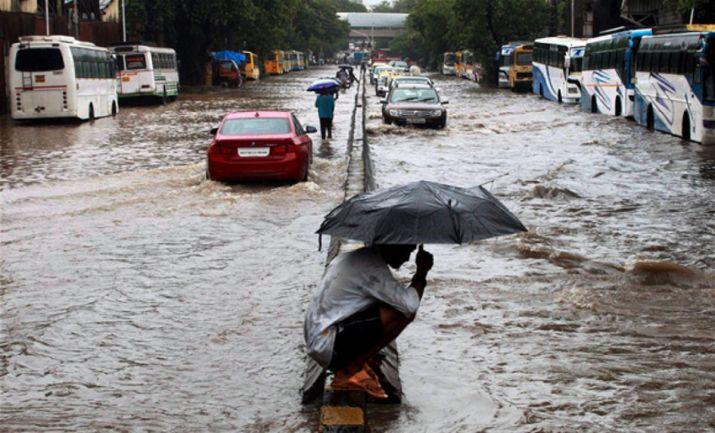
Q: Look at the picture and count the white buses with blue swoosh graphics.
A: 3